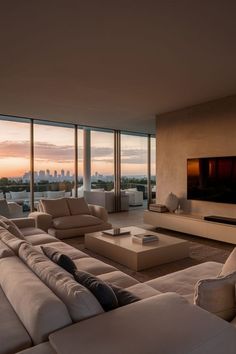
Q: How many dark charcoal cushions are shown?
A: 3